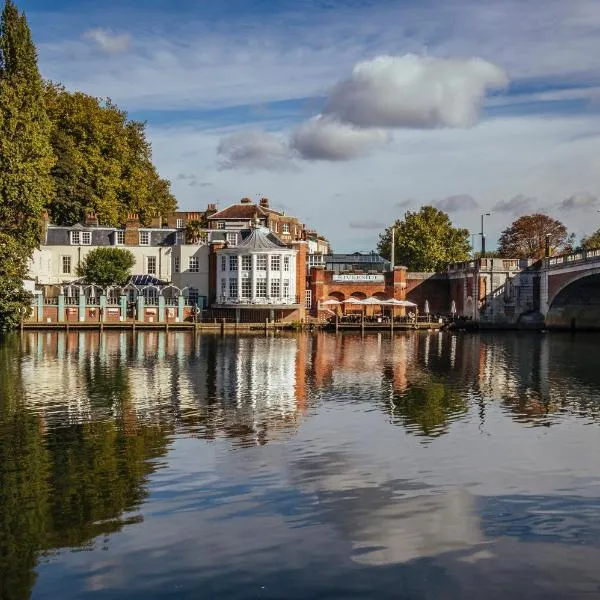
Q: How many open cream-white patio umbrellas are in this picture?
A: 5